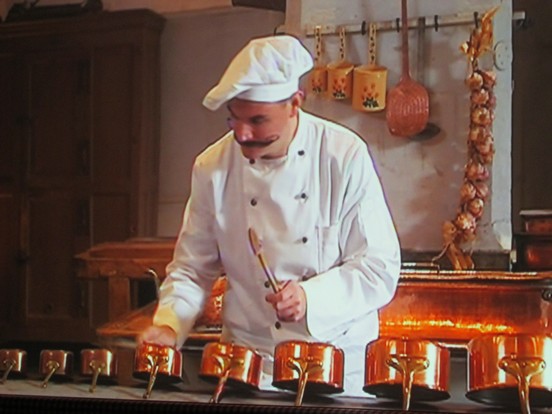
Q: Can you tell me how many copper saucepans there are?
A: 8